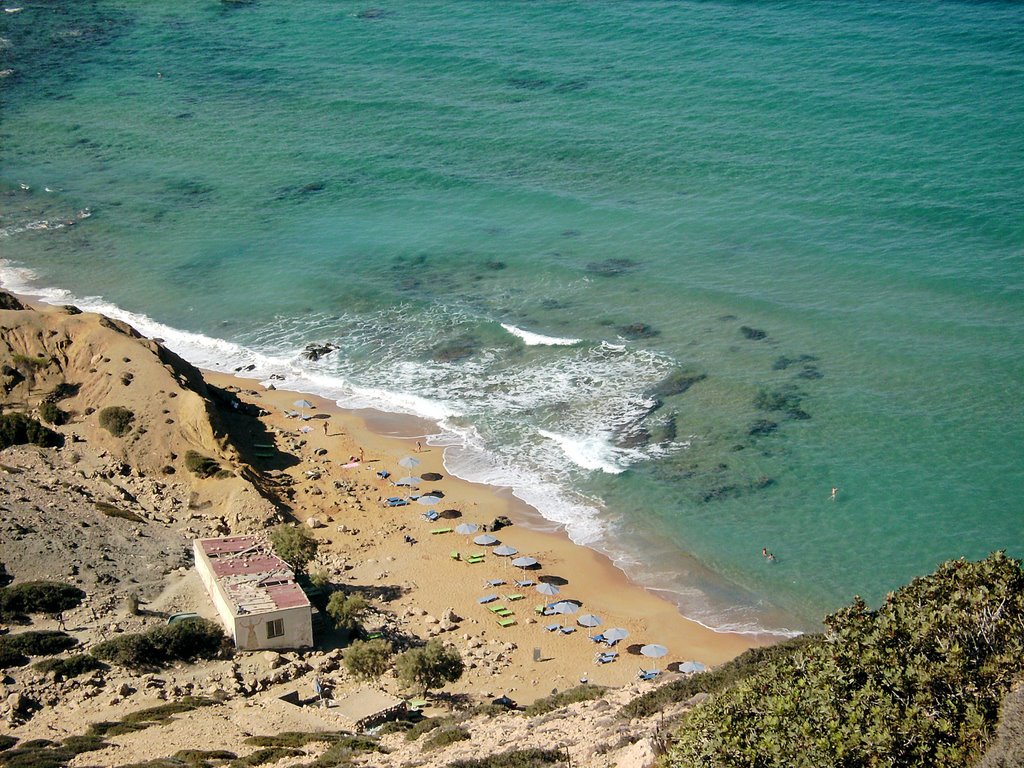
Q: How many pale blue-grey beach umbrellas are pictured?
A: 14